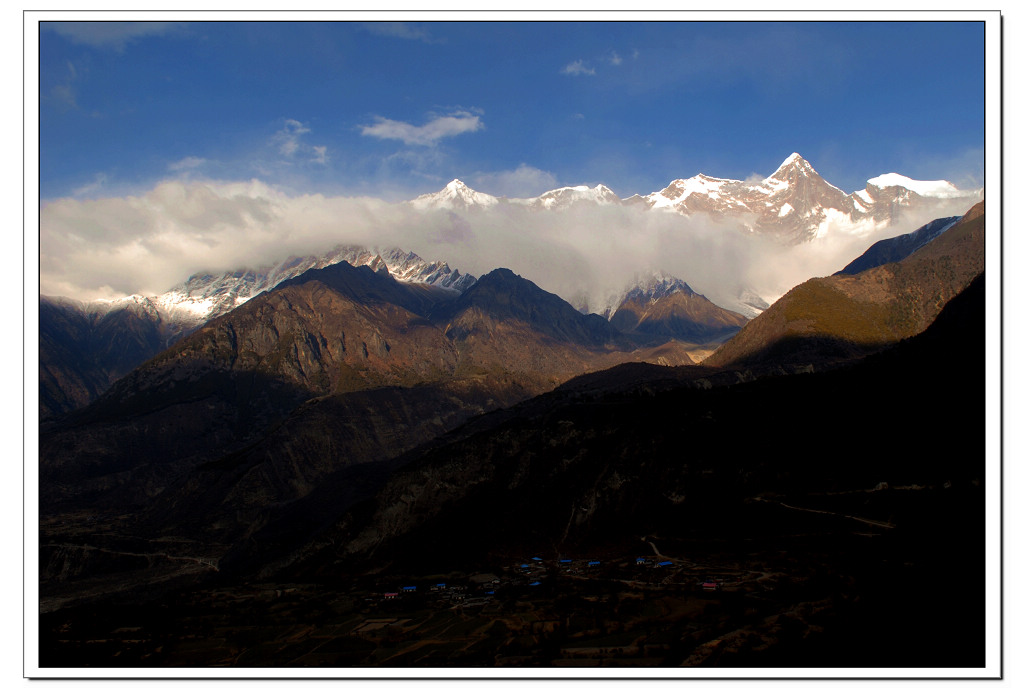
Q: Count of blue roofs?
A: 10